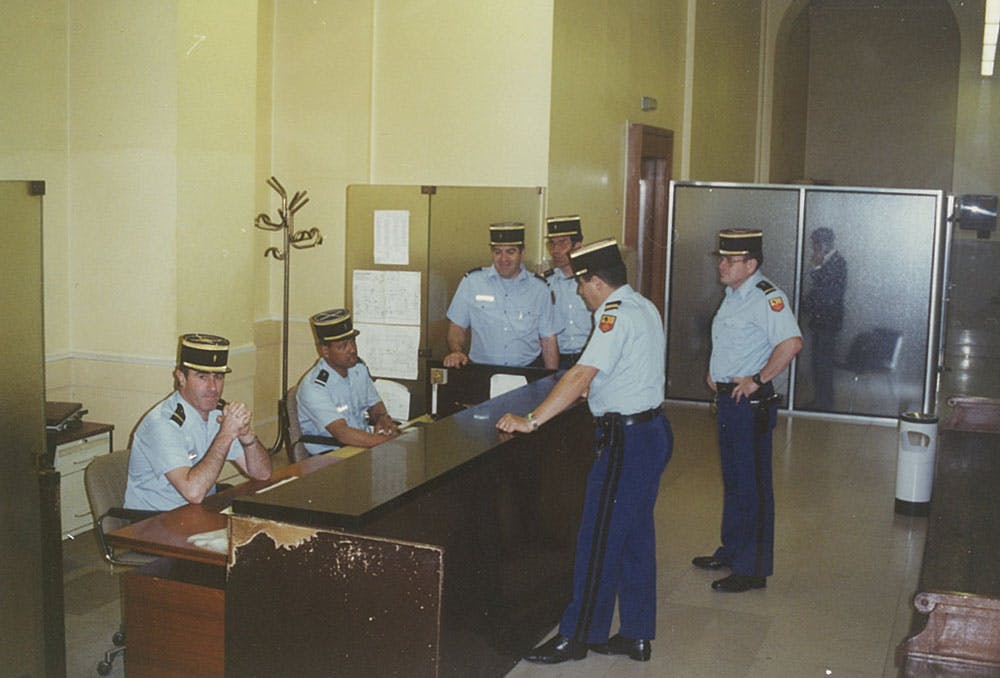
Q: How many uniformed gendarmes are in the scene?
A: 6